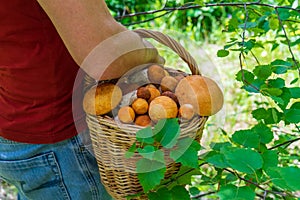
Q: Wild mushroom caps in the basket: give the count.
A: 12